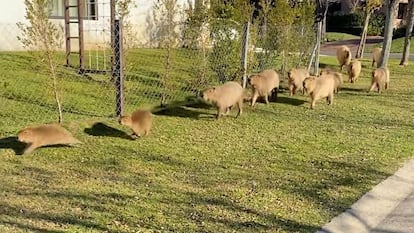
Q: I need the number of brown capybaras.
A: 11